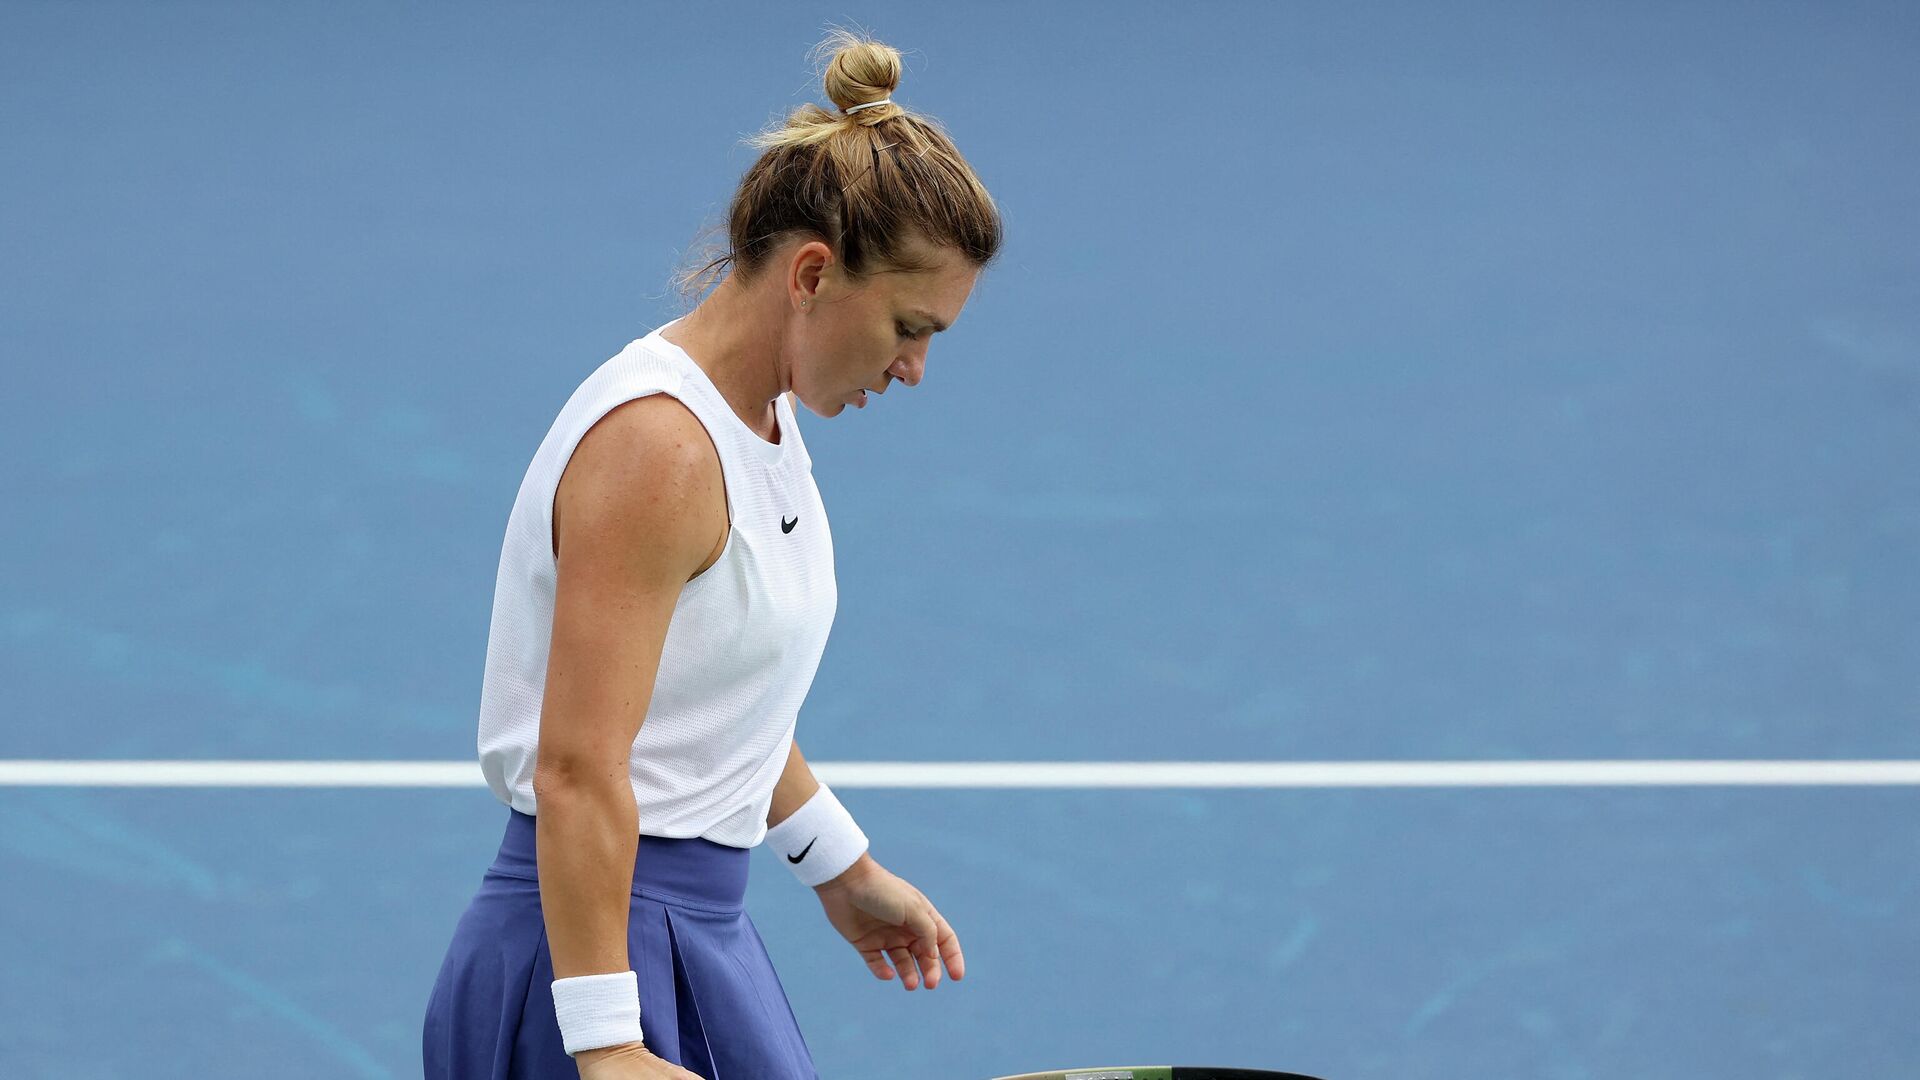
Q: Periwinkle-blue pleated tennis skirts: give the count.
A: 1